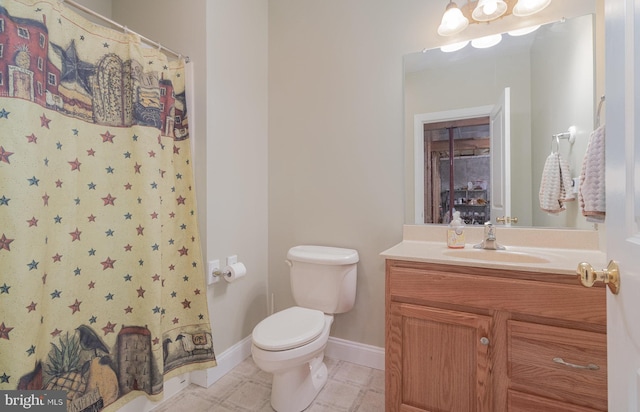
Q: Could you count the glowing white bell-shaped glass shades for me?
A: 3